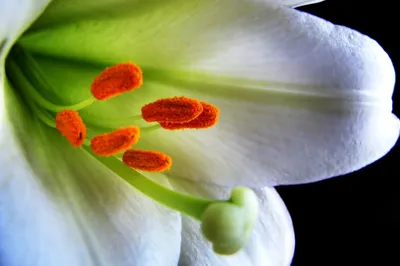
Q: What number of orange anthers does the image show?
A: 6